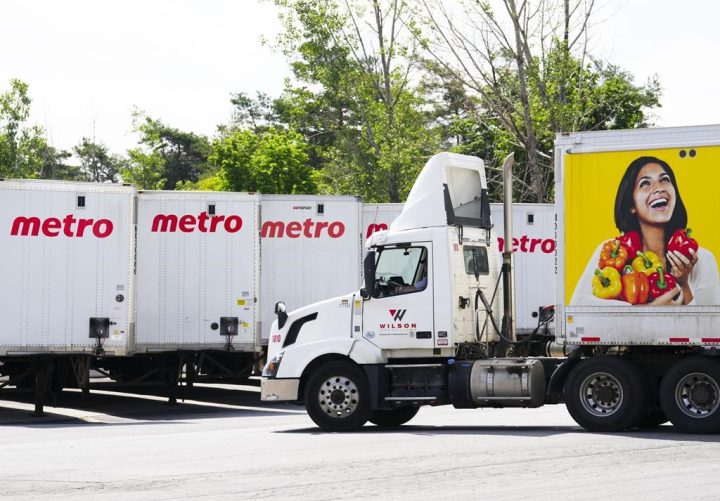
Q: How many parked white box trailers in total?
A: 5